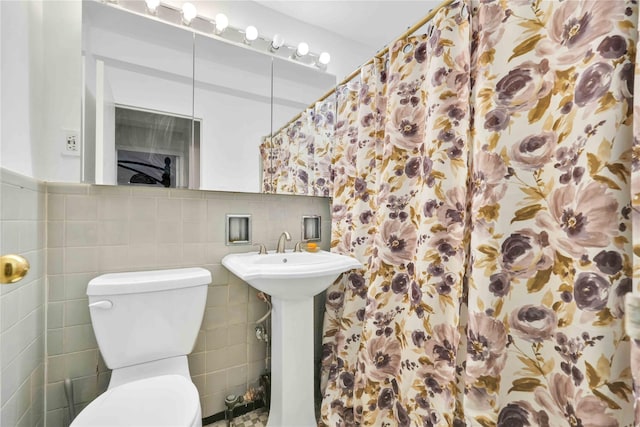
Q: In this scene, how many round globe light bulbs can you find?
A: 7